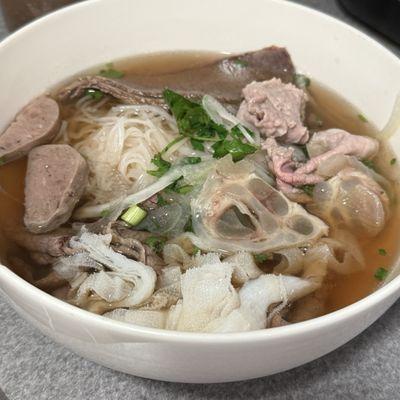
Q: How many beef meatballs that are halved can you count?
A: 2